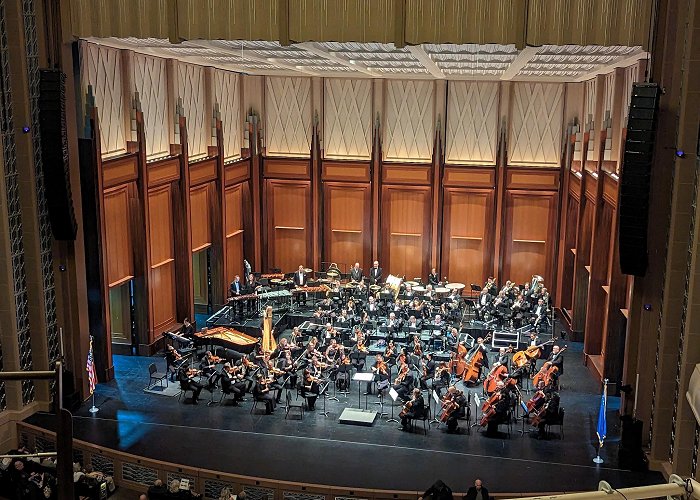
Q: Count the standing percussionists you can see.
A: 6